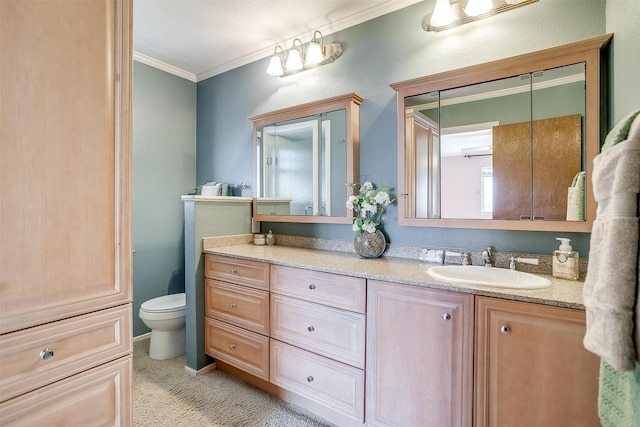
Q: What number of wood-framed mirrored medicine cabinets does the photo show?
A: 2